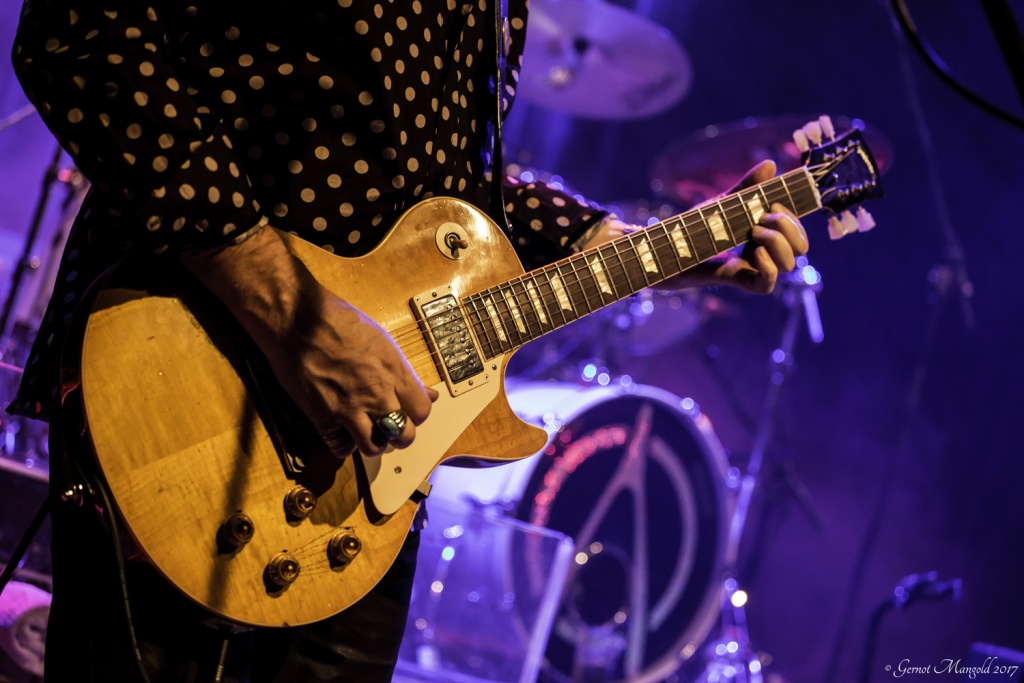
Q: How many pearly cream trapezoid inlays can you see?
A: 9